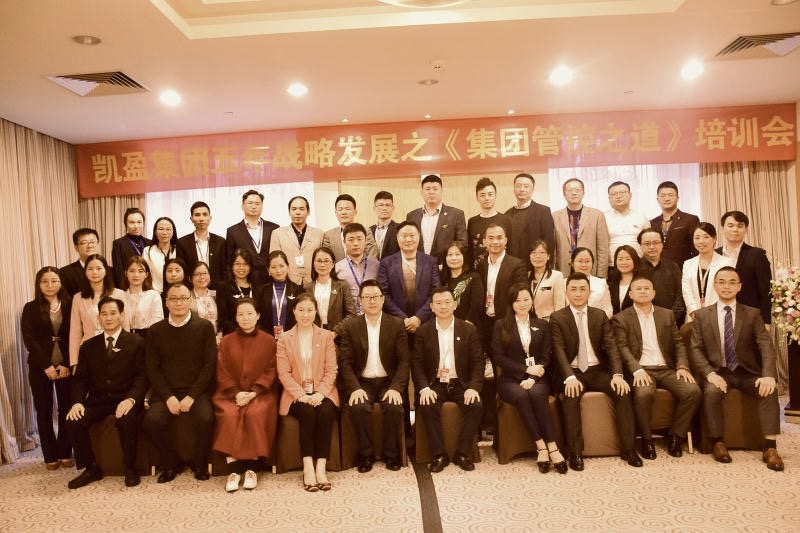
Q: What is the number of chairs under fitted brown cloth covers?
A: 10